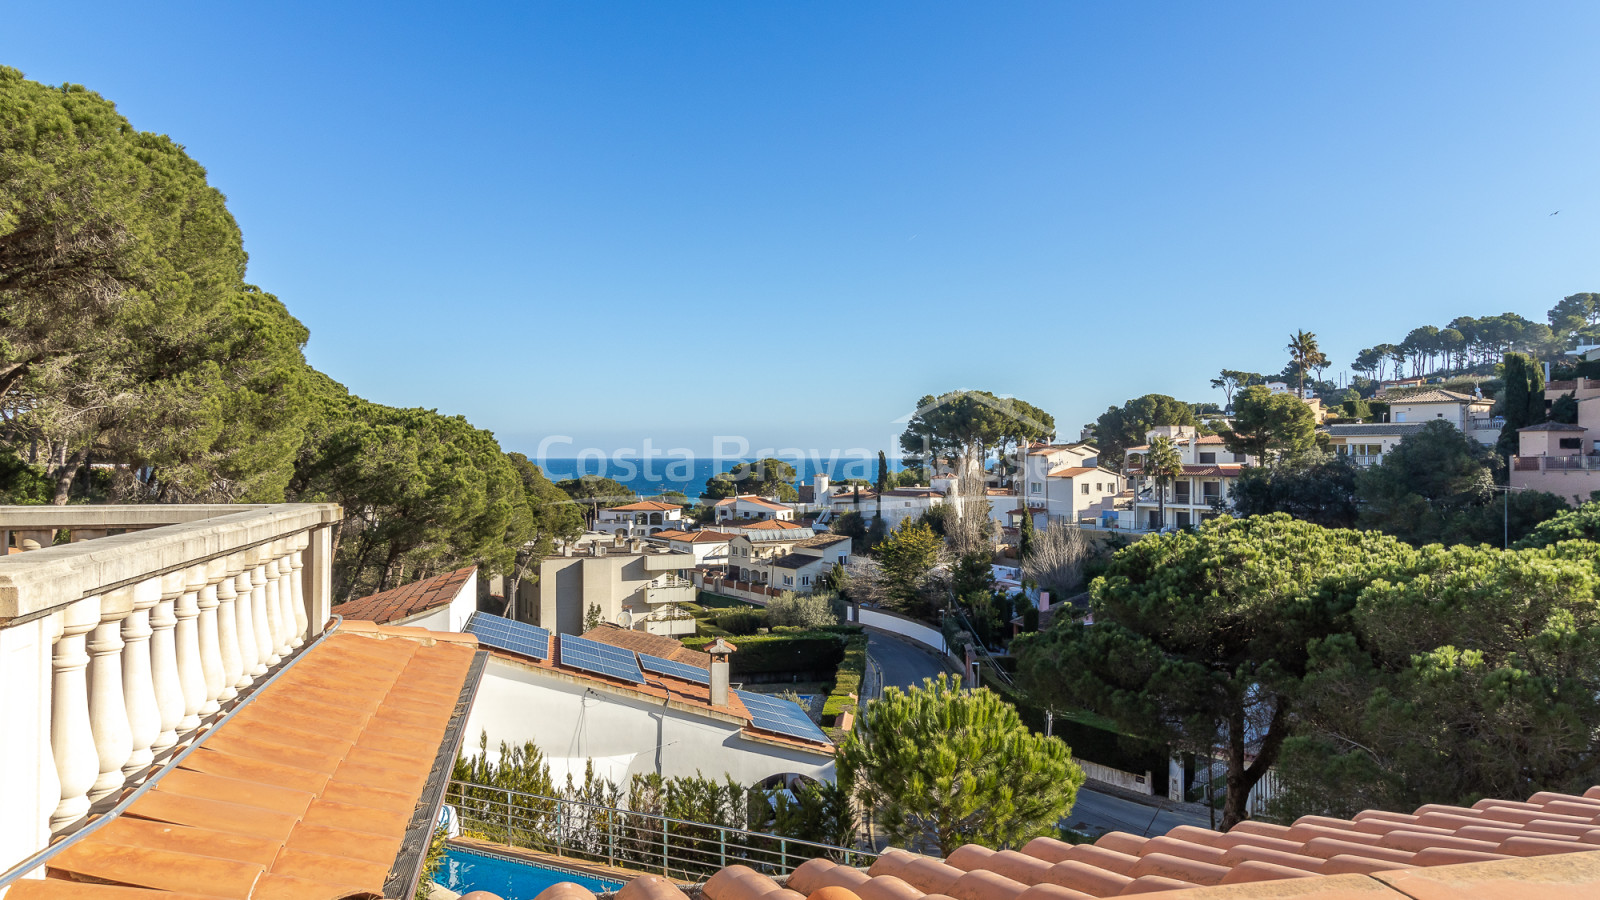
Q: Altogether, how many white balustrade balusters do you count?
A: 13